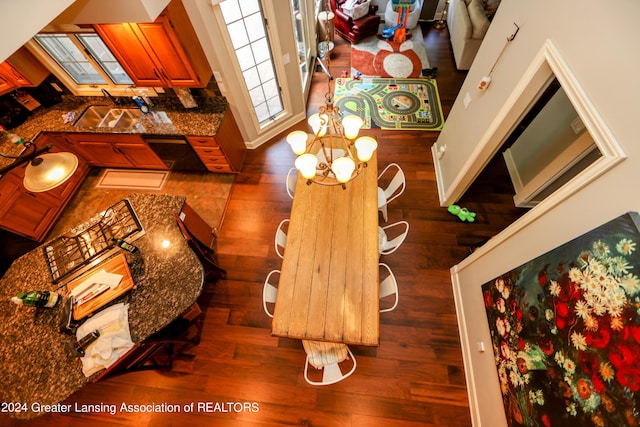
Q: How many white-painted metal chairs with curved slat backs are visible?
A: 7